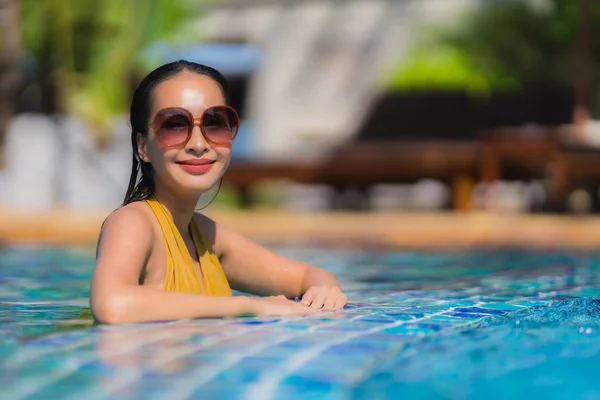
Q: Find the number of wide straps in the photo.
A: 2